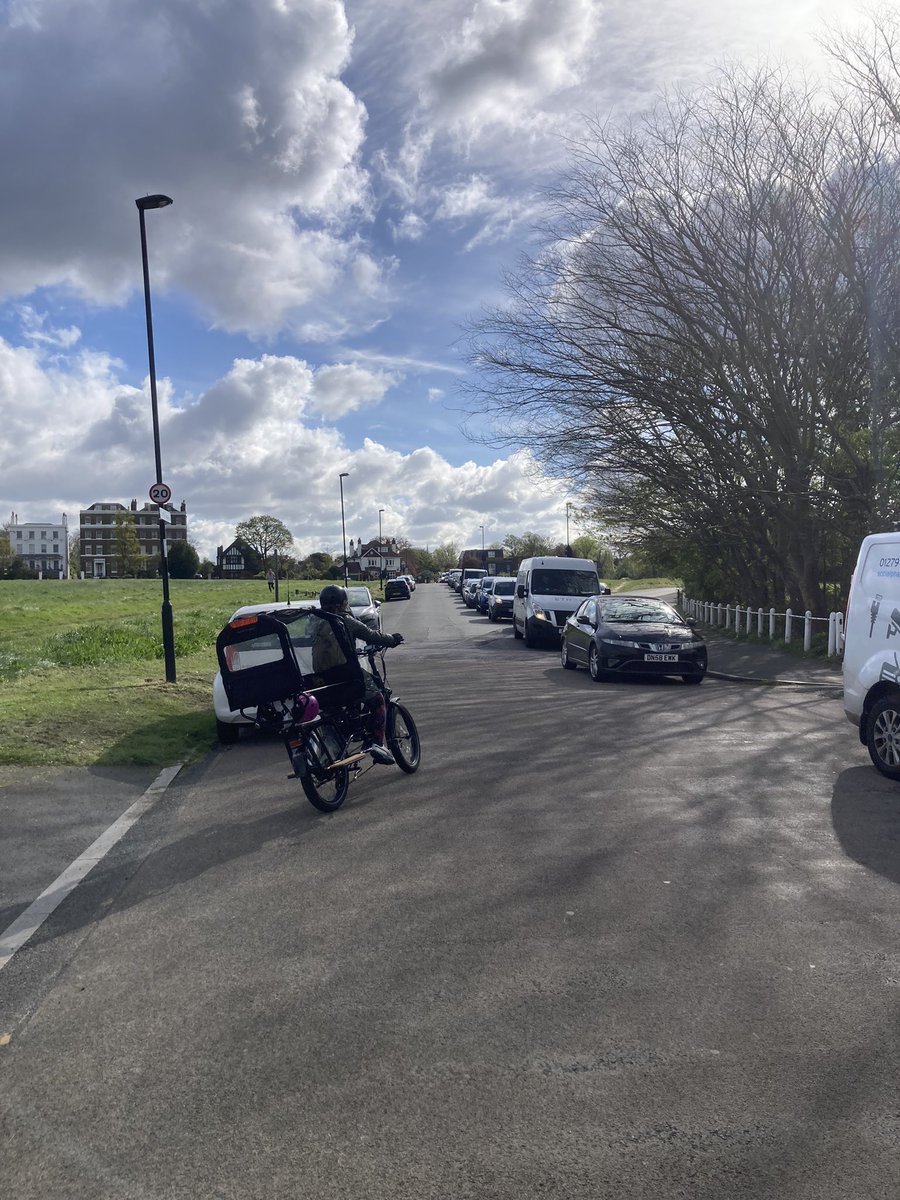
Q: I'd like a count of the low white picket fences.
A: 1